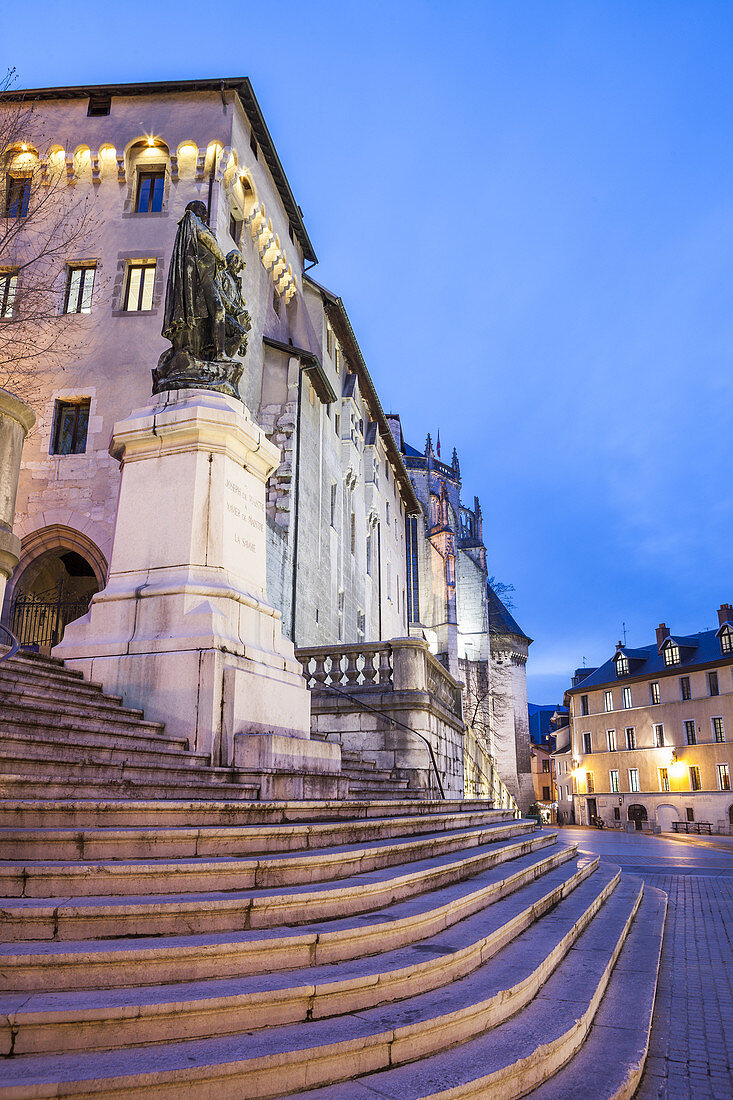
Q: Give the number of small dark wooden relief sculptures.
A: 0